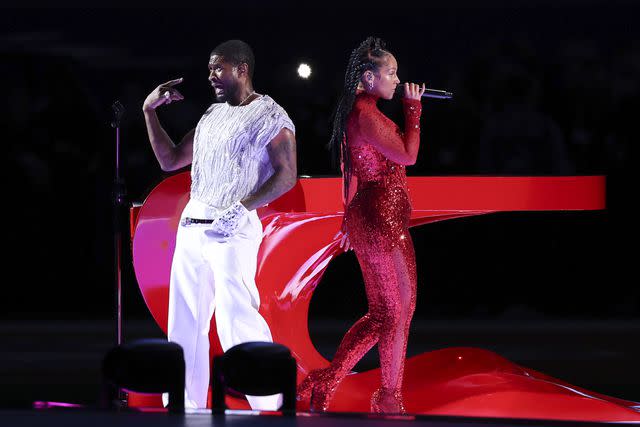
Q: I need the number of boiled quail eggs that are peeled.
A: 0